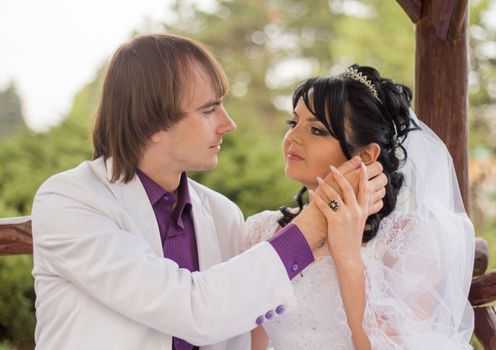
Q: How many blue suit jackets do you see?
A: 0